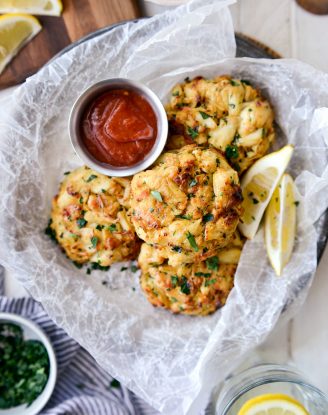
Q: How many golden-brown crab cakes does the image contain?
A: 4